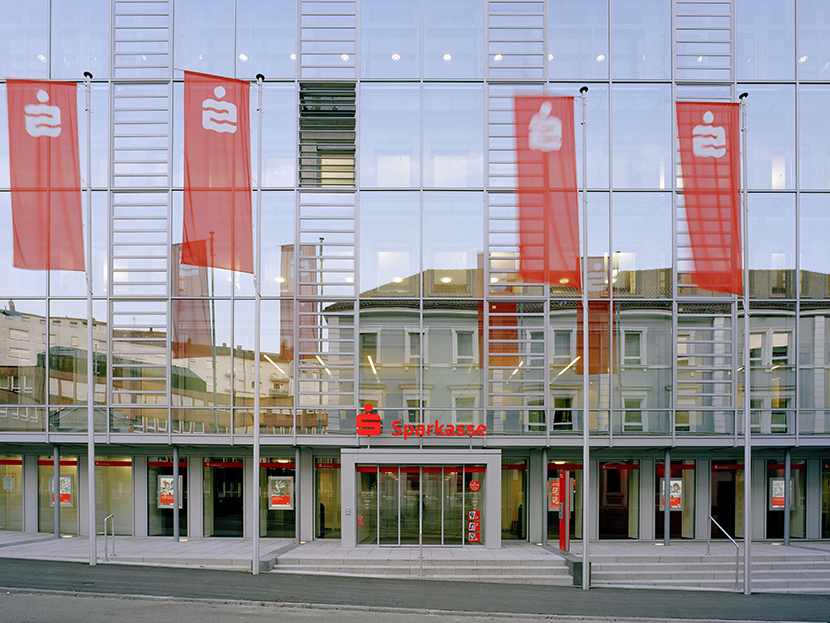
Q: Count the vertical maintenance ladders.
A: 4